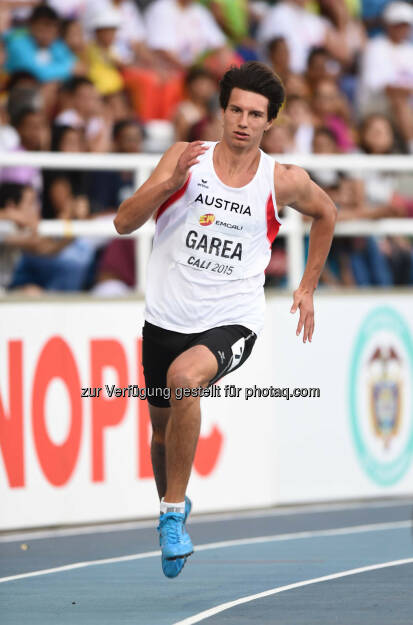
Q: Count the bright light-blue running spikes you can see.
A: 2